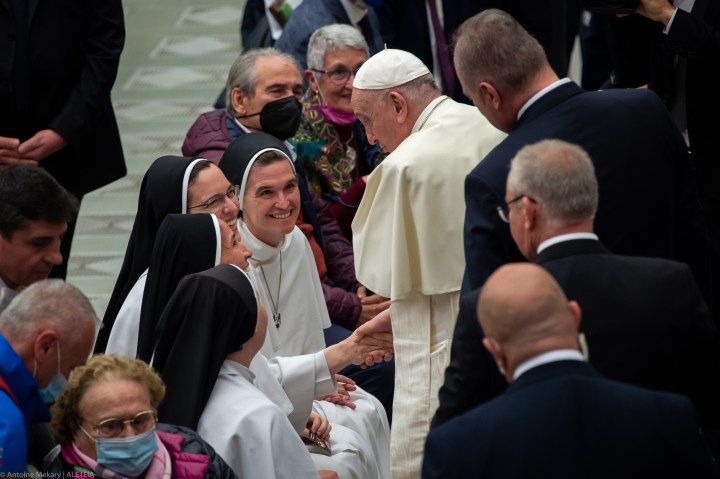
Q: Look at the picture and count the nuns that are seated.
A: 4